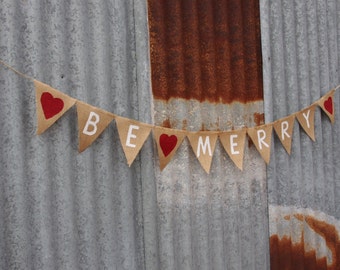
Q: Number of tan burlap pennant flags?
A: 10